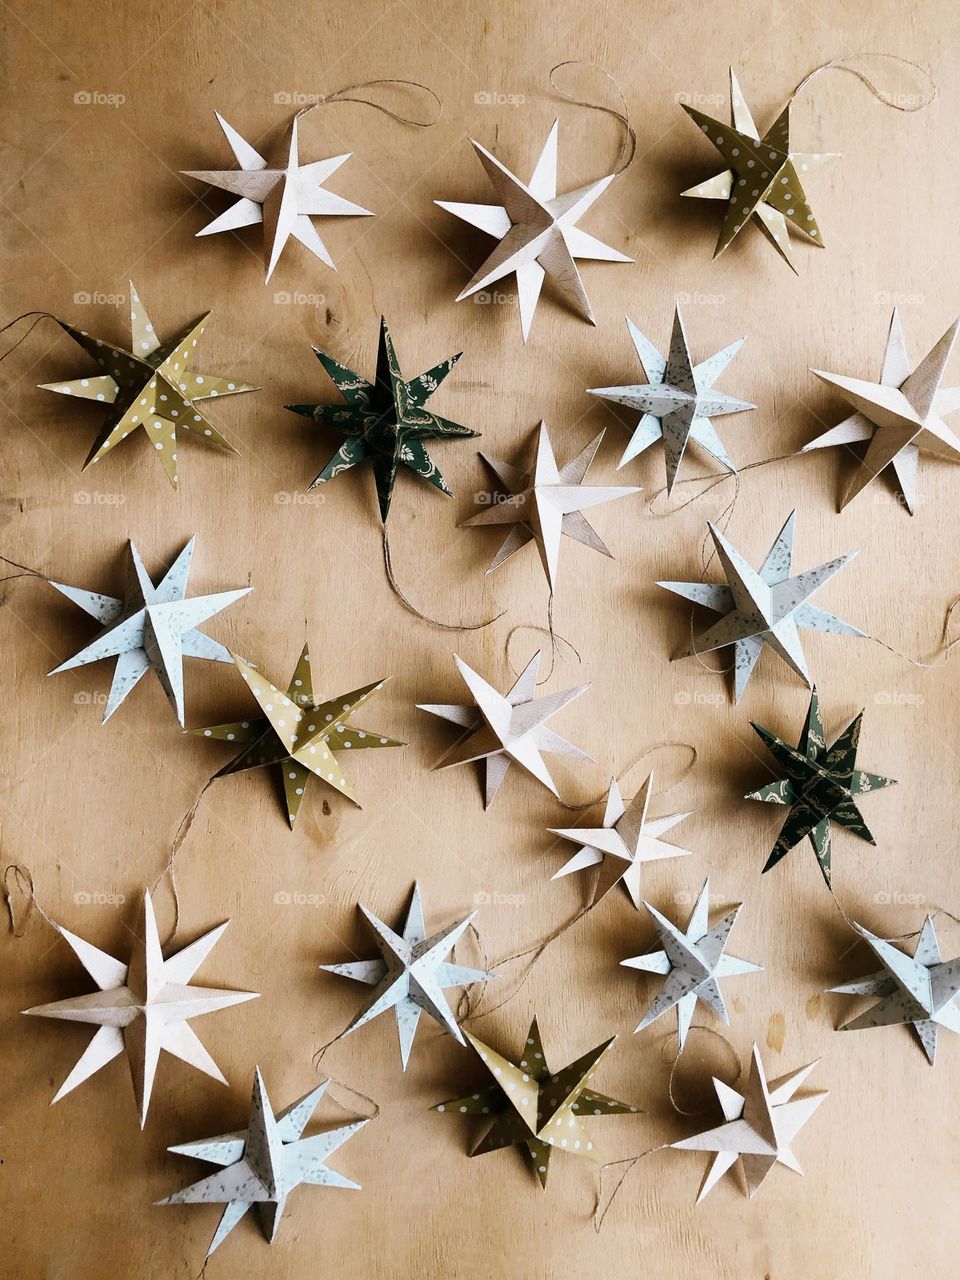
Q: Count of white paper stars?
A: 8